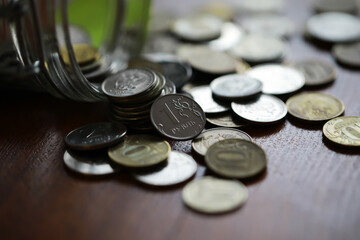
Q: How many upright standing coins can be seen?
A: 1